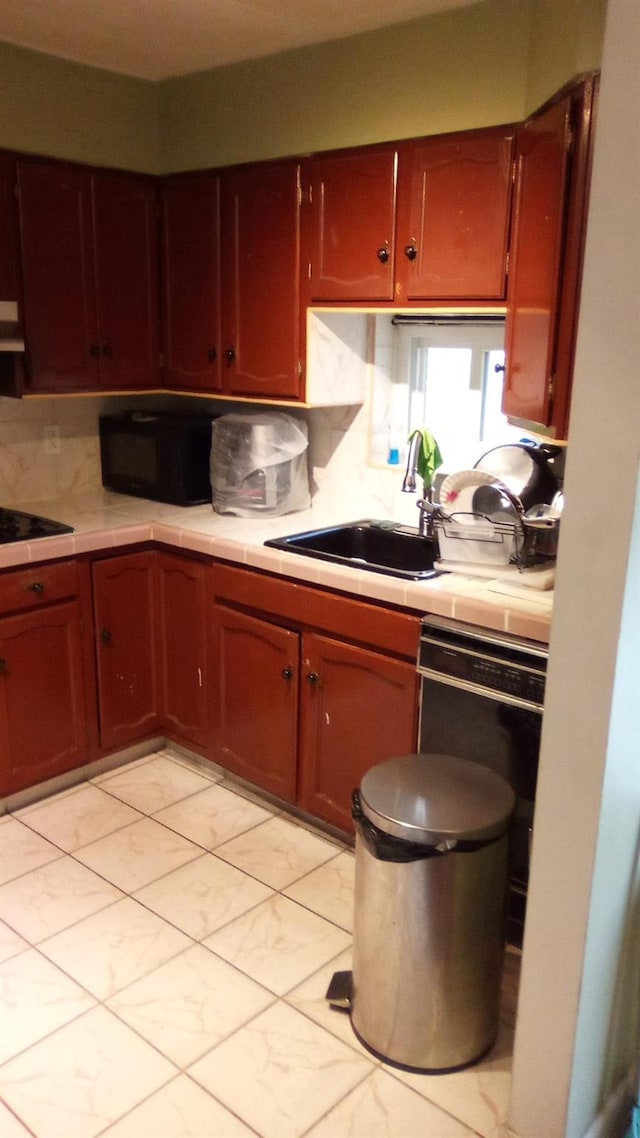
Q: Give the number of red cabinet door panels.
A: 12